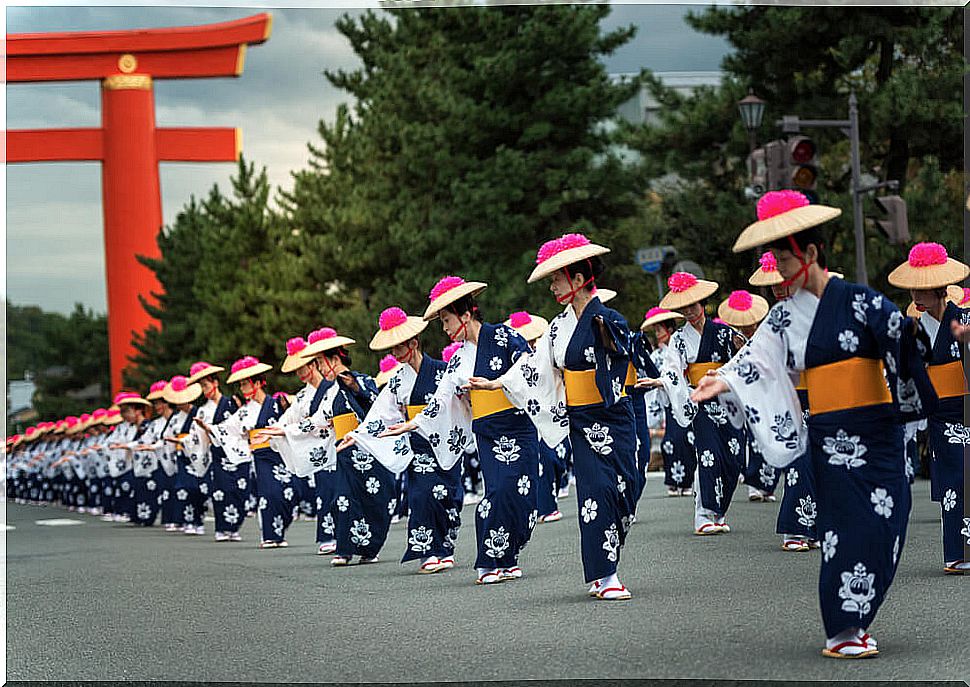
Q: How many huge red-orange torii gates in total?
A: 1